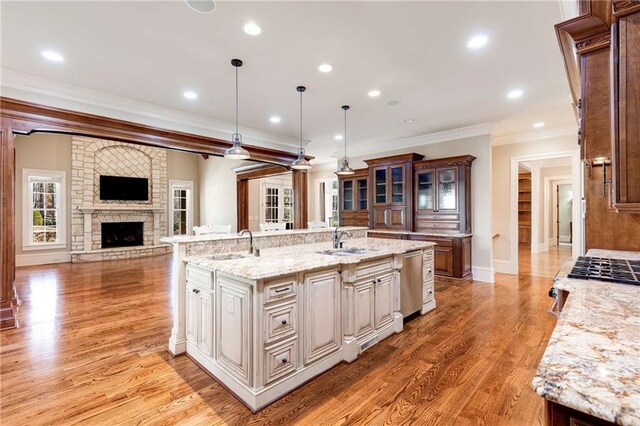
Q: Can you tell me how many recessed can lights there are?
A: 10